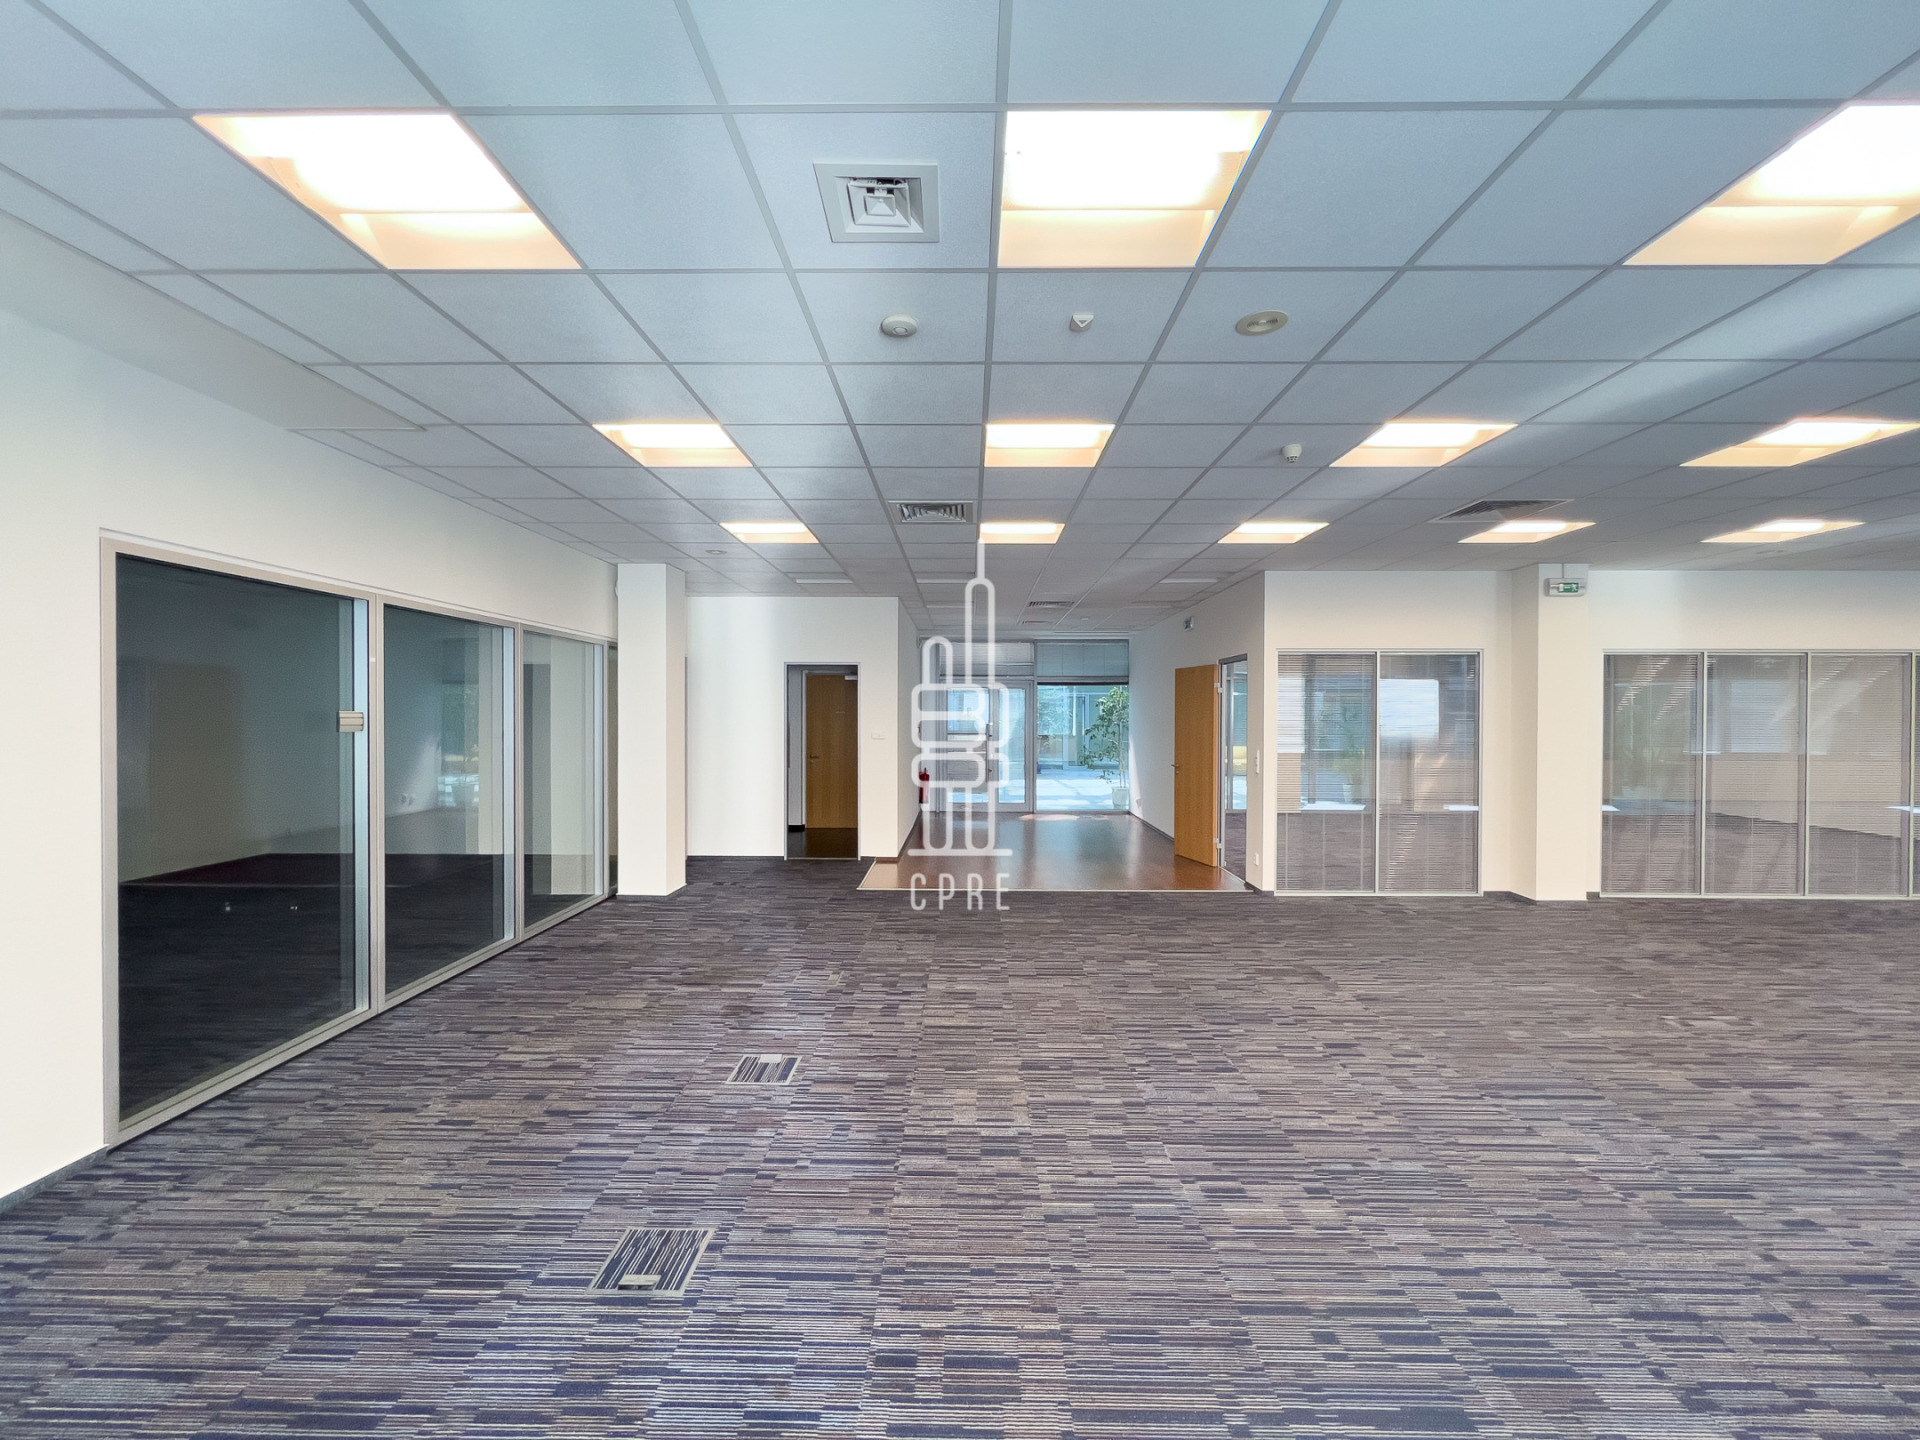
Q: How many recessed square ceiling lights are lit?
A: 12